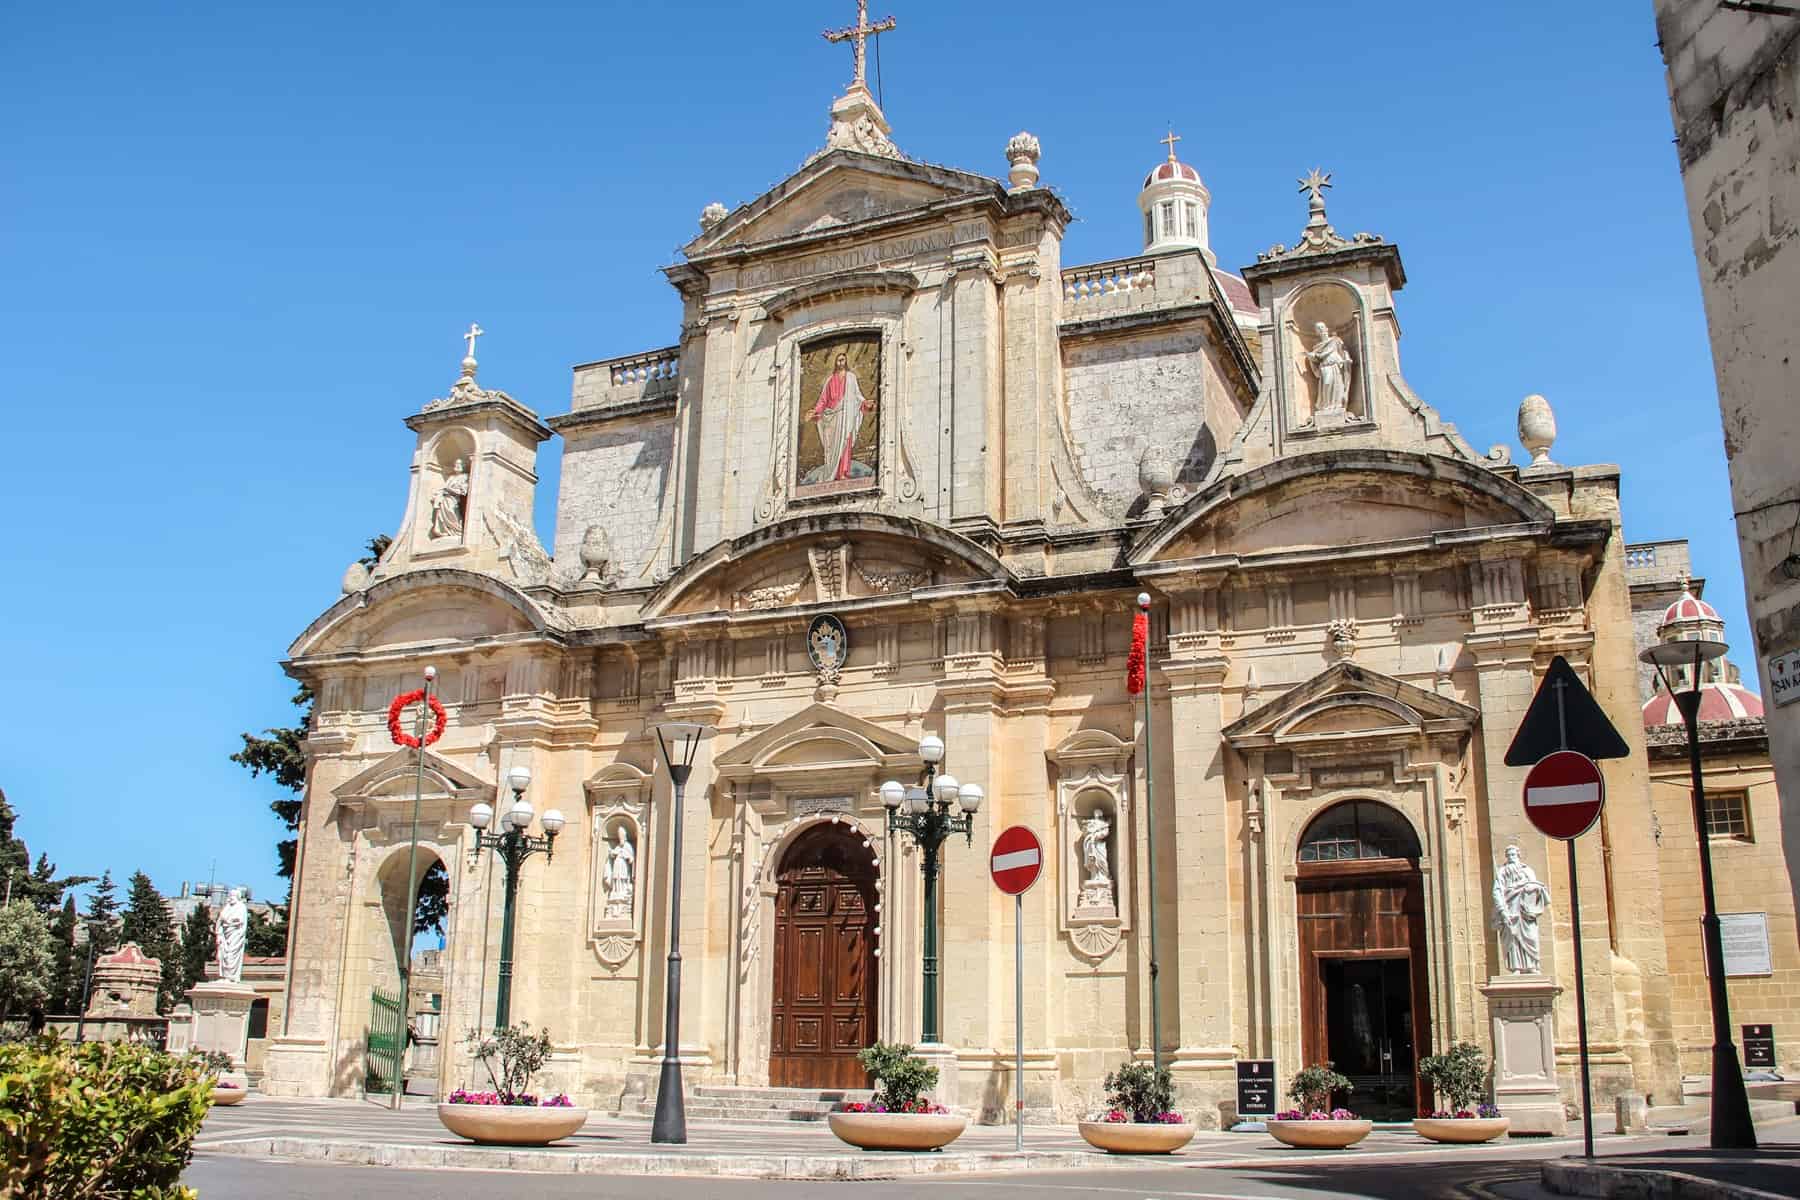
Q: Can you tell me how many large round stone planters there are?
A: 6